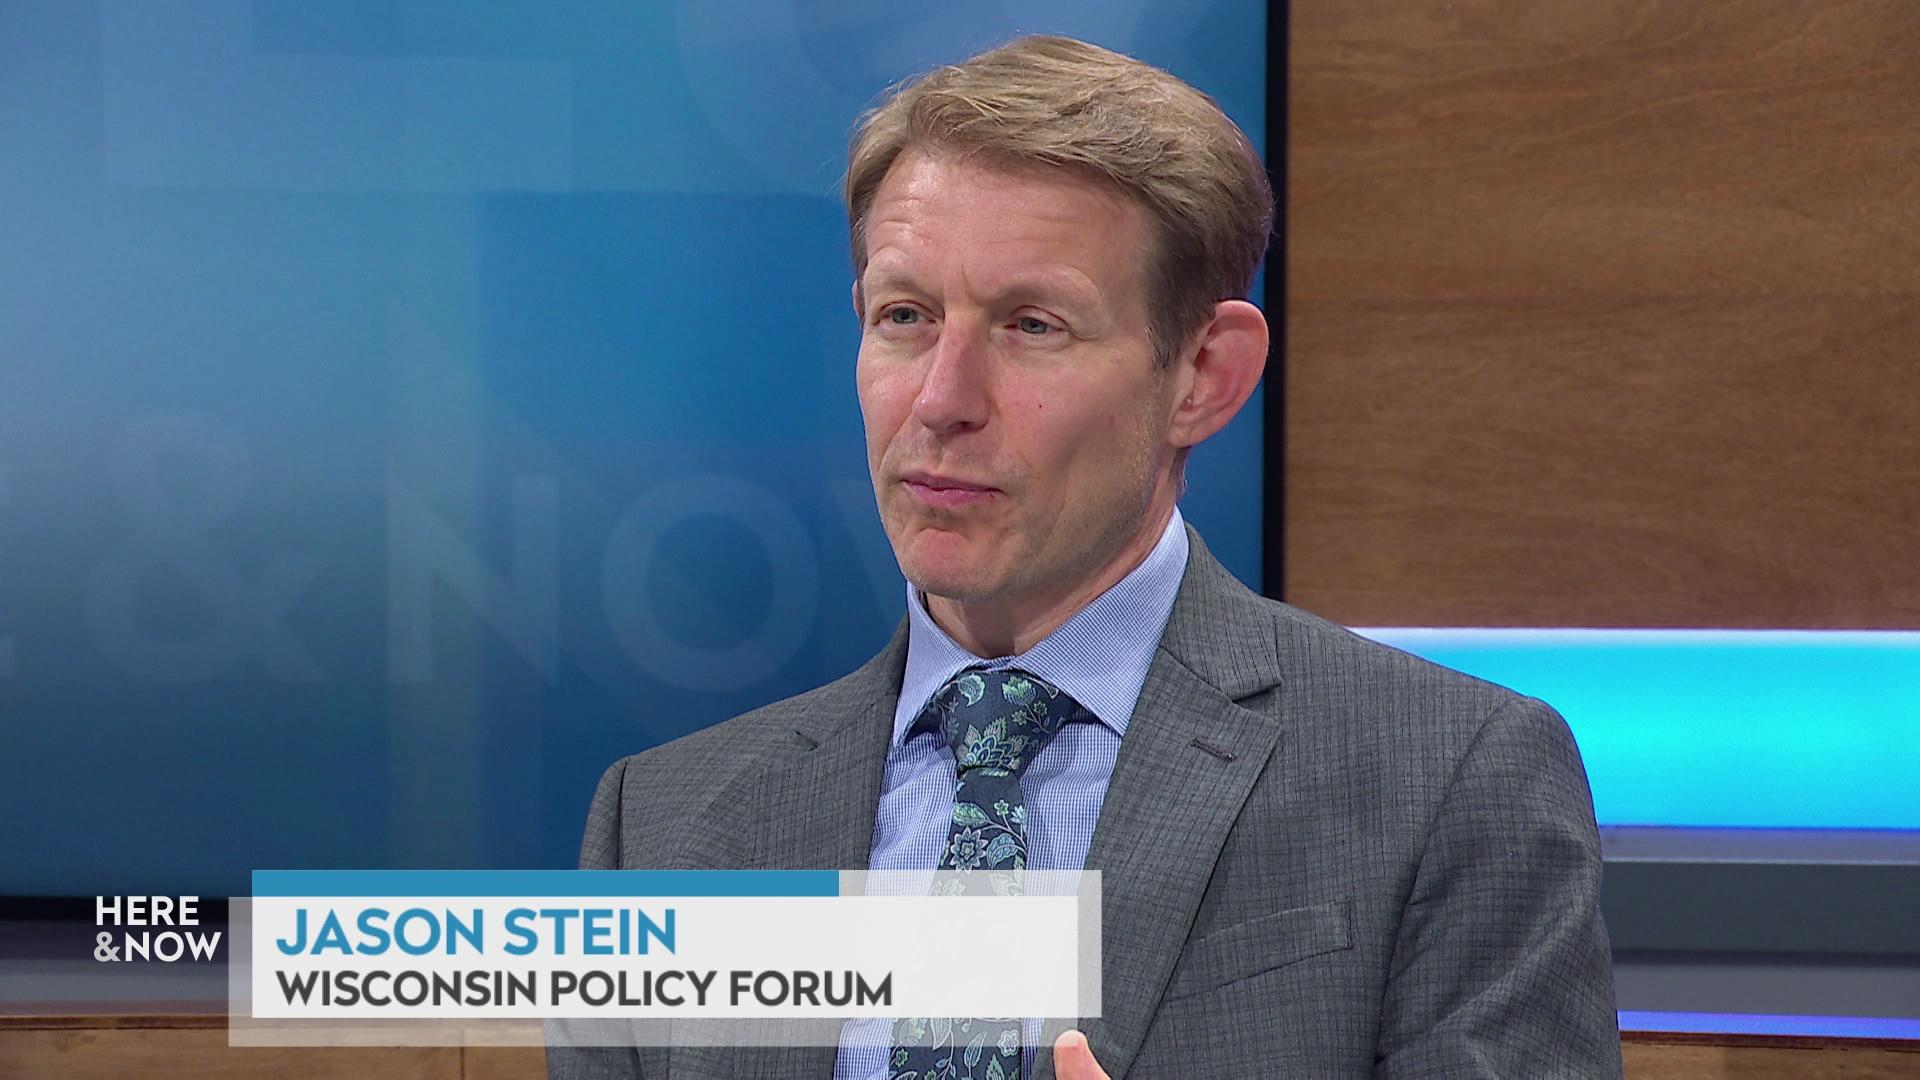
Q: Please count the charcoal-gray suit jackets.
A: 1